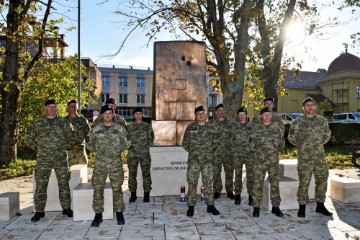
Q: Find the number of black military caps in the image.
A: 11